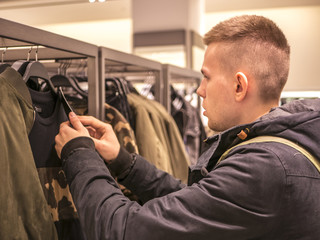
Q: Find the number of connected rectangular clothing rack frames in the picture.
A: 3